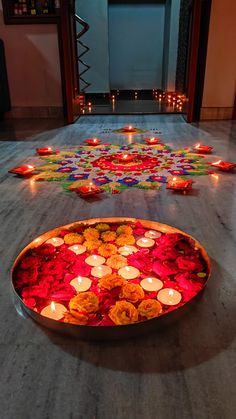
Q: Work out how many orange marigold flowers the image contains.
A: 15